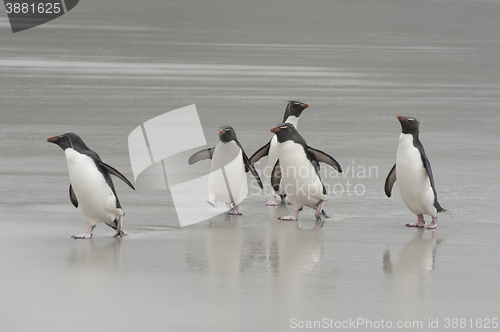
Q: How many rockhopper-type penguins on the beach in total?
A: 5